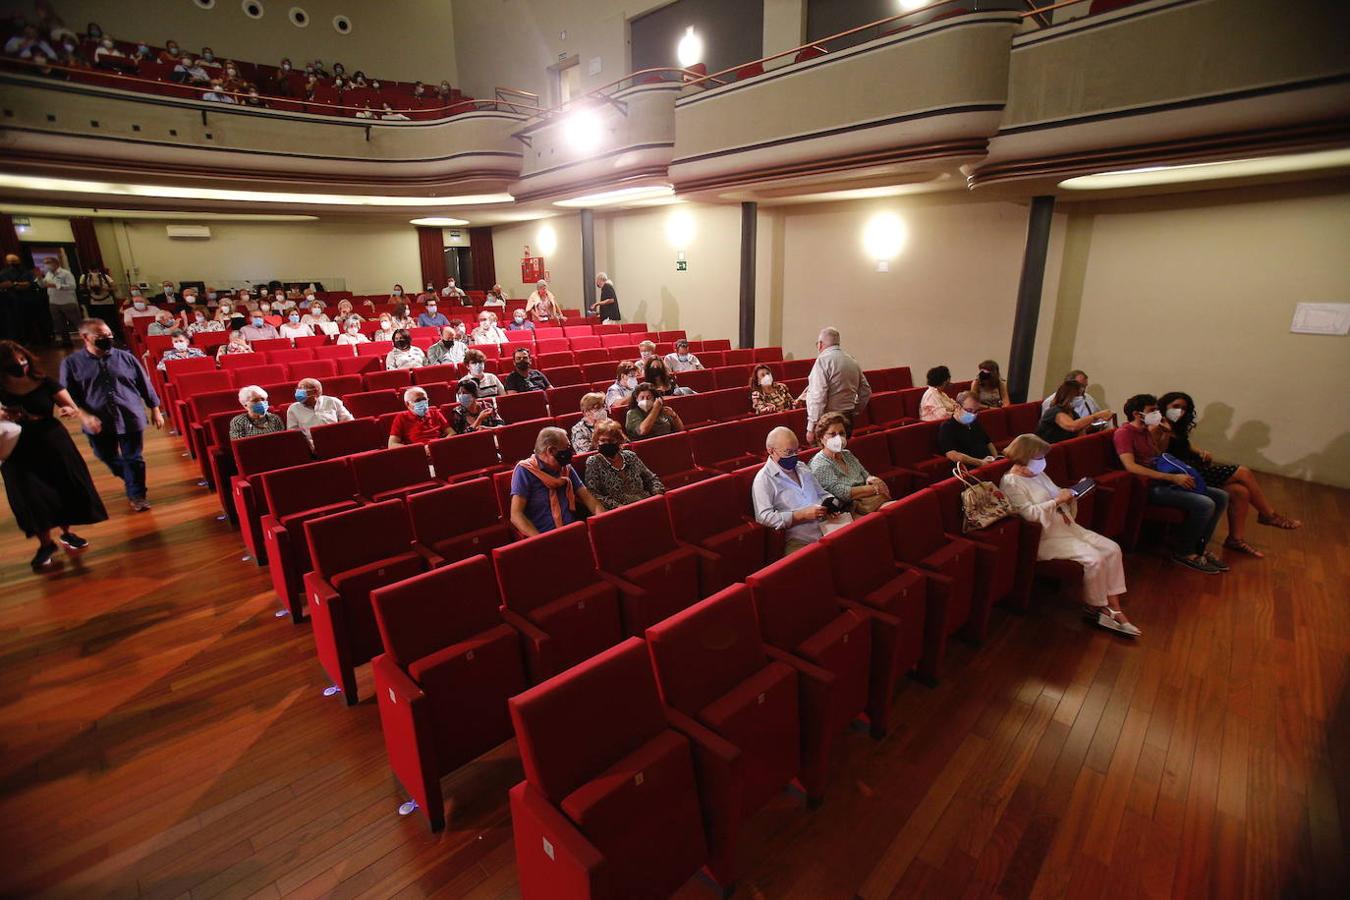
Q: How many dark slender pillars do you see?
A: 3